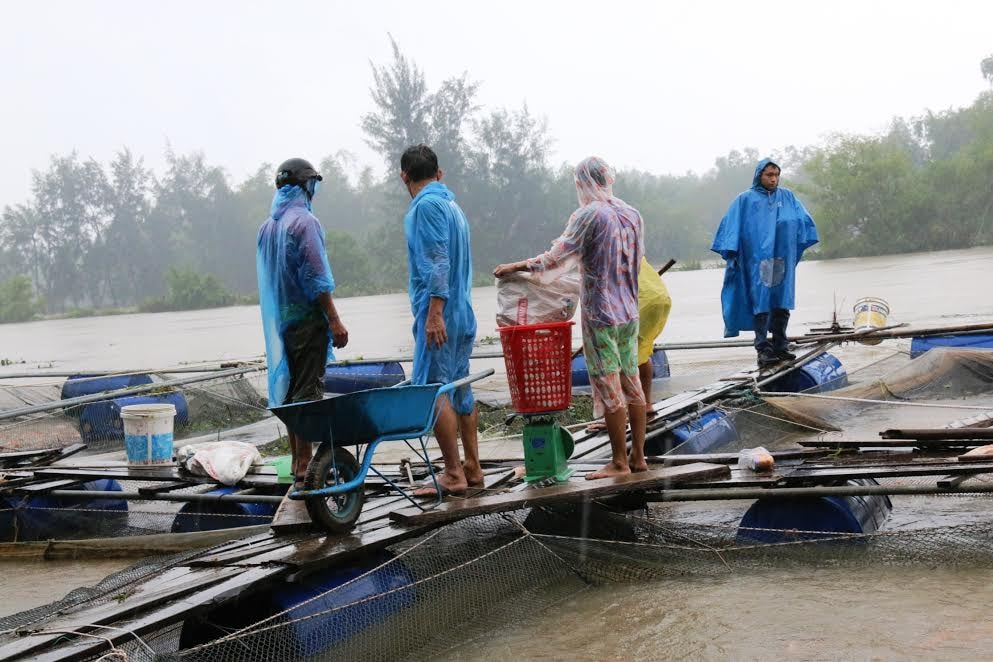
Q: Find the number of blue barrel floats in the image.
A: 11